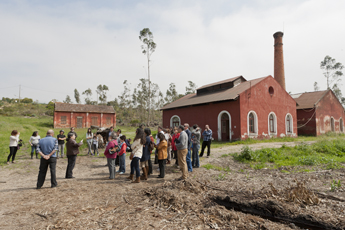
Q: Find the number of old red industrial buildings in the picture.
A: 3